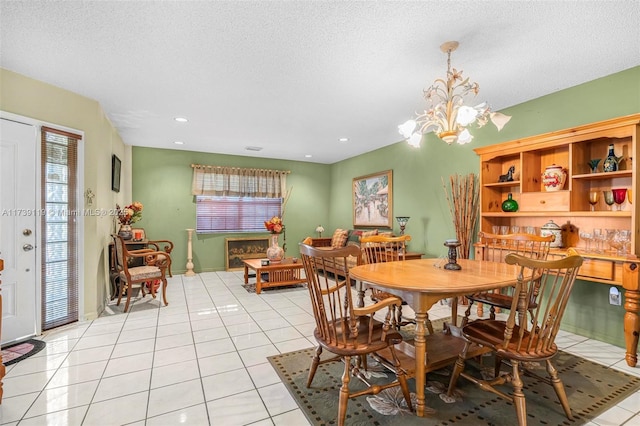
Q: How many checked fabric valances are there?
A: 1